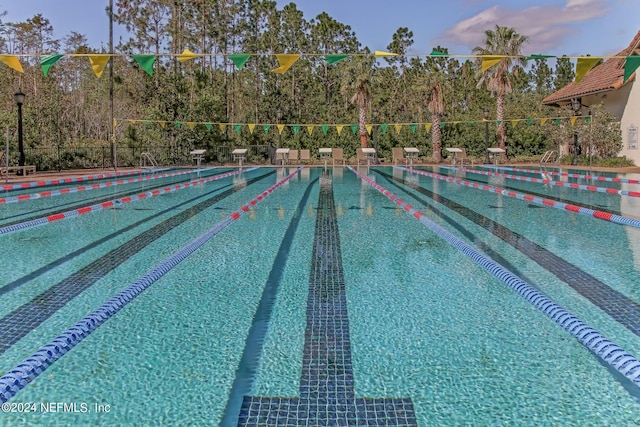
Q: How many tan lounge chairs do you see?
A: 7